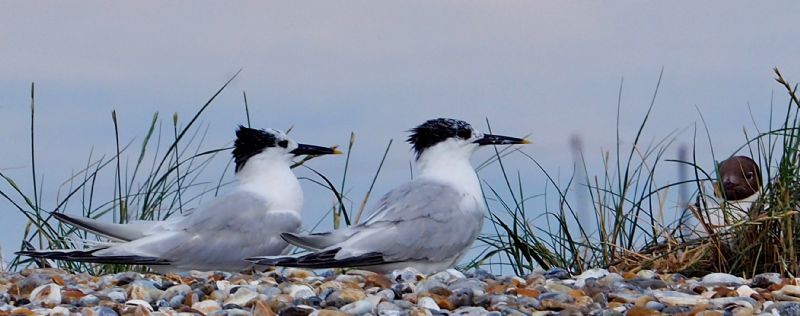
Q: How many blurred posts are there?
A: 2